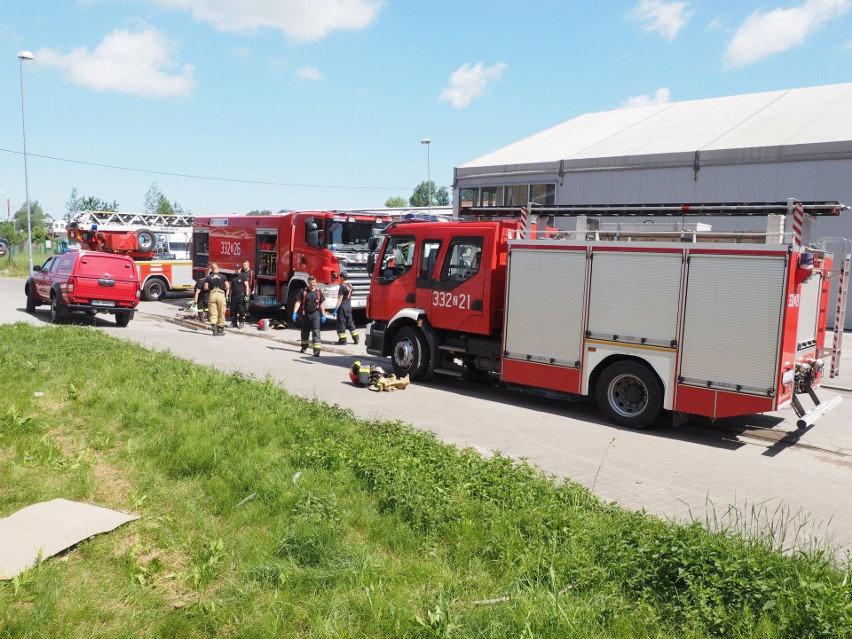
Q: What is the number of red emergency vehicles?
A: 4